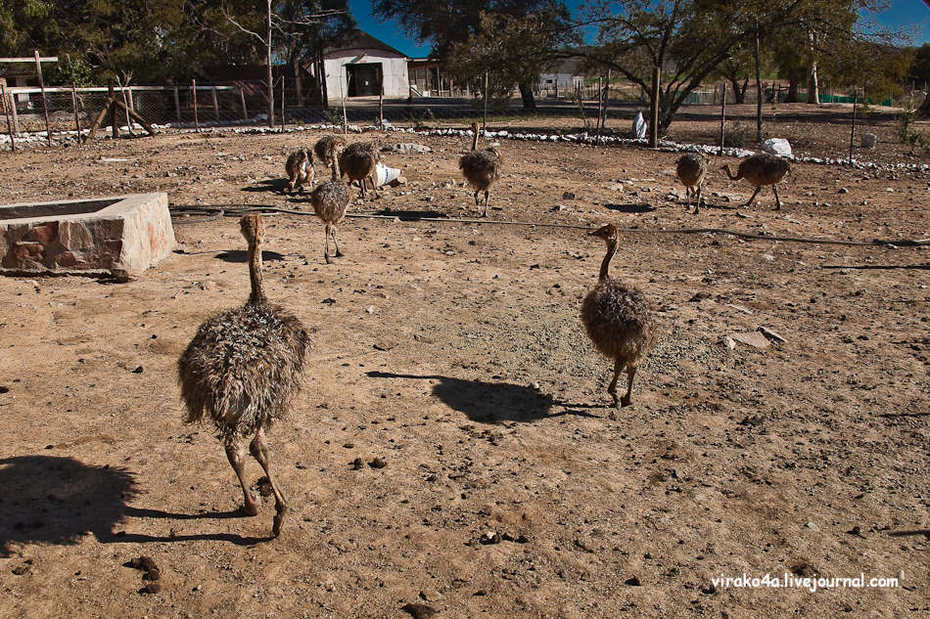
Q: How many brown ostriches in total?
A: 9